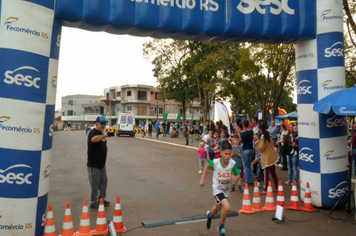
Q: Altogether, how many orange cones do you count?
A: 11